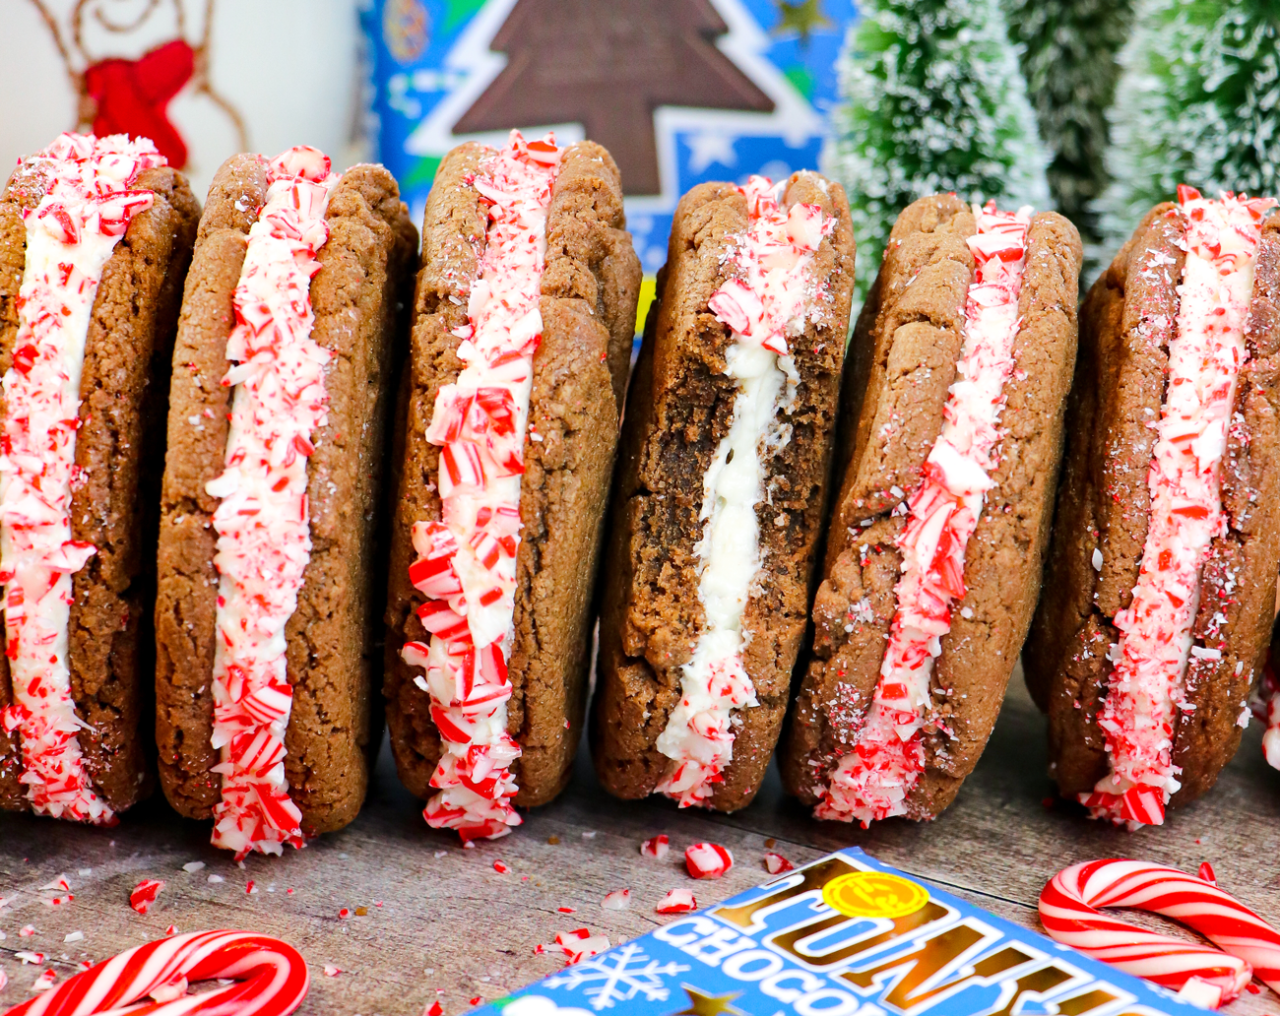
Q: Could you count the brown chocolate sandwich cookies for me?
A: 6